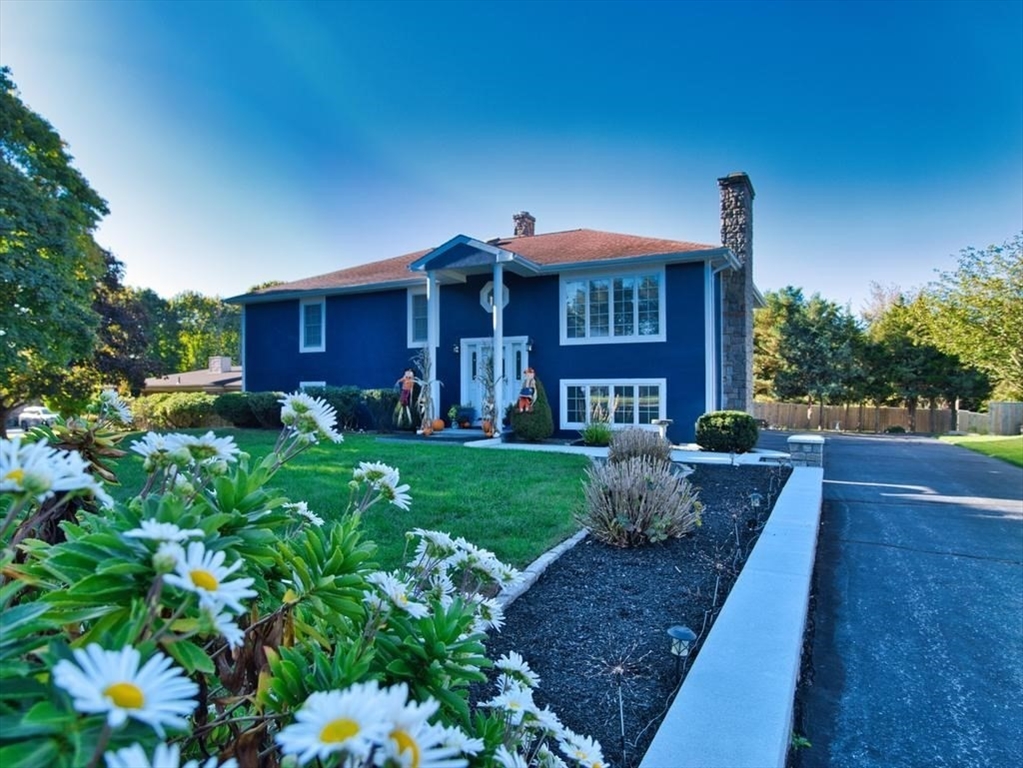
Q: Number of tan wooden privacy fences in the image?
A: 1